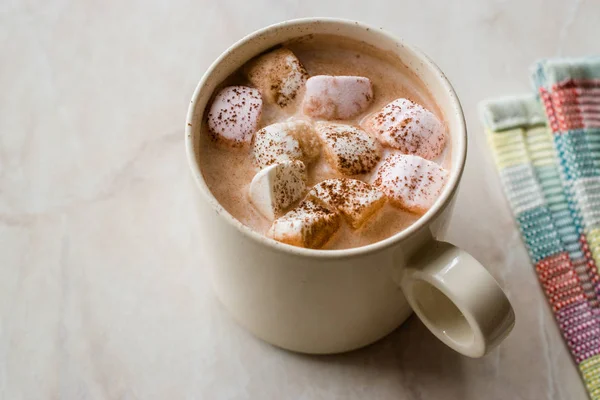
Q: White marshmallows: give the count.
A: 6